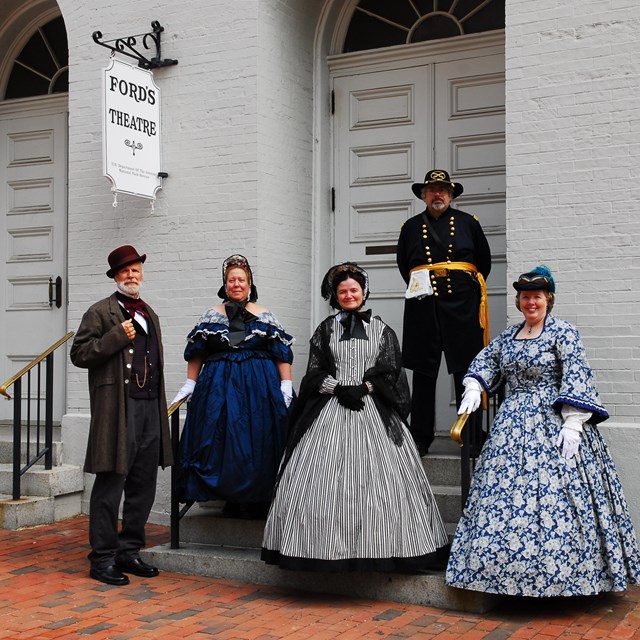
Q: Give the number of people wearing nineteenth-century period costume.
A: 5